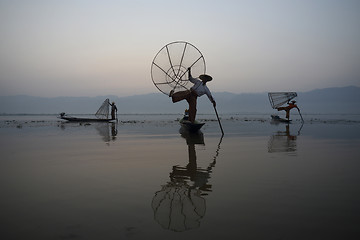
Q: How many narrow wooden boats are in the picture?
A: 3